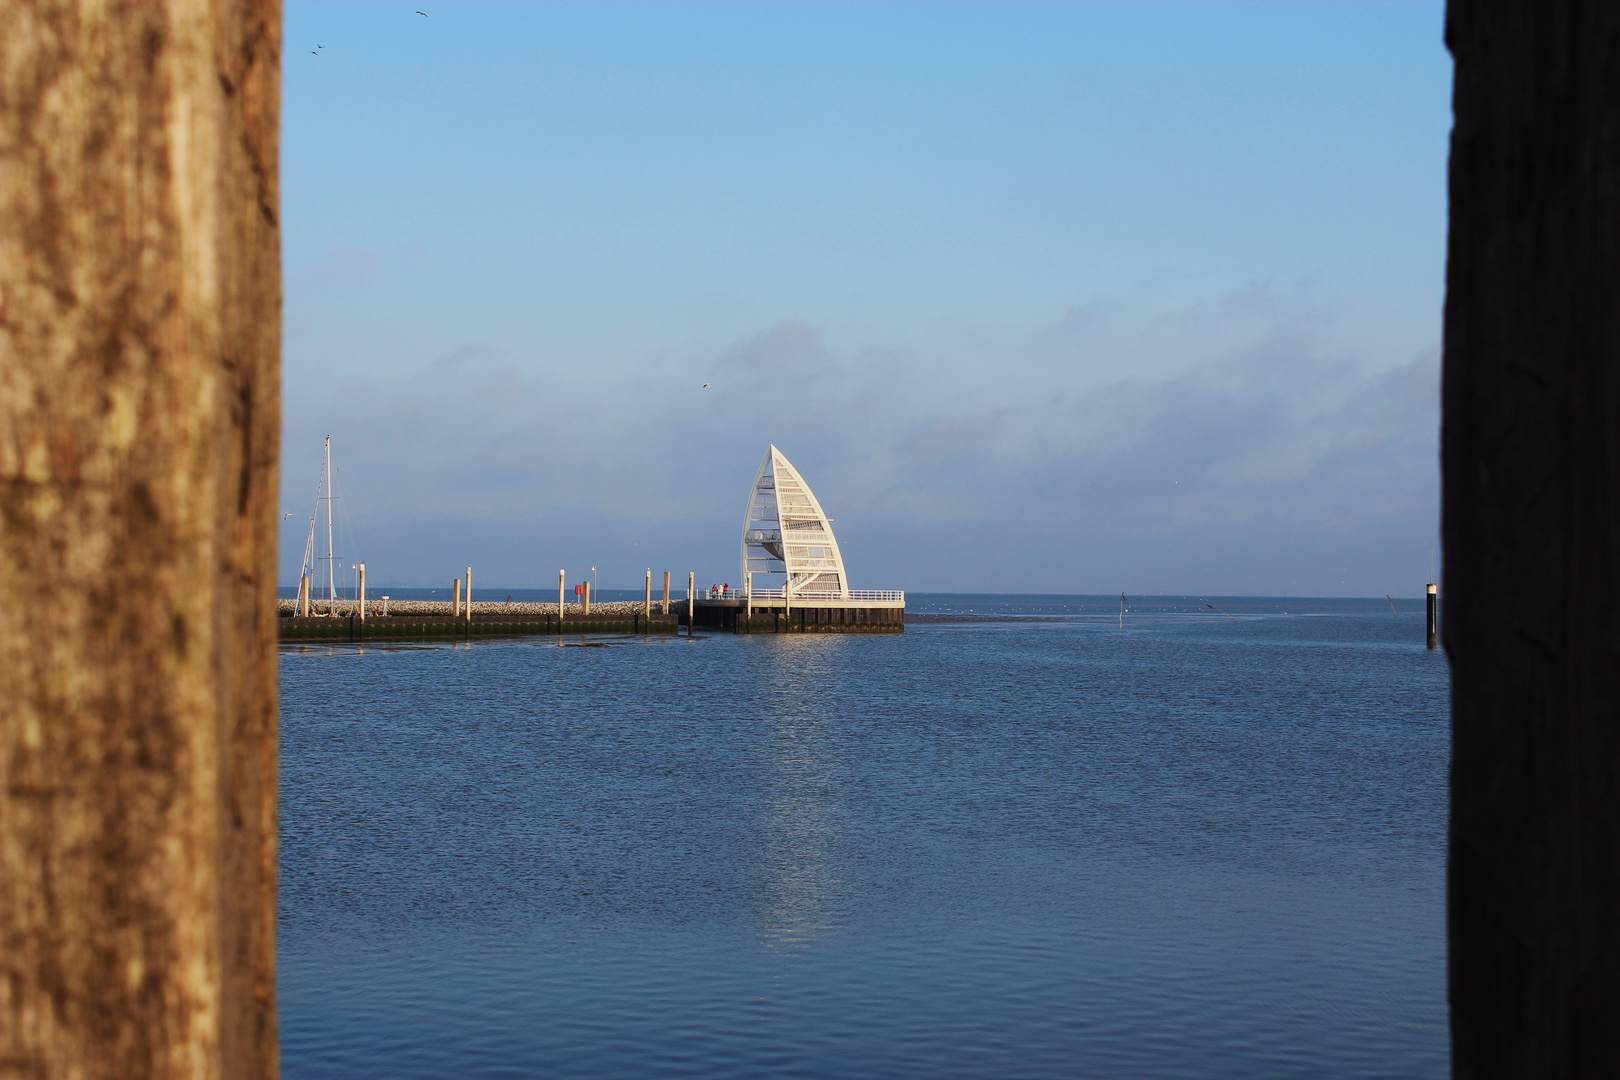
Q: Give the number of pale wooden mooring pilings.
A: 11